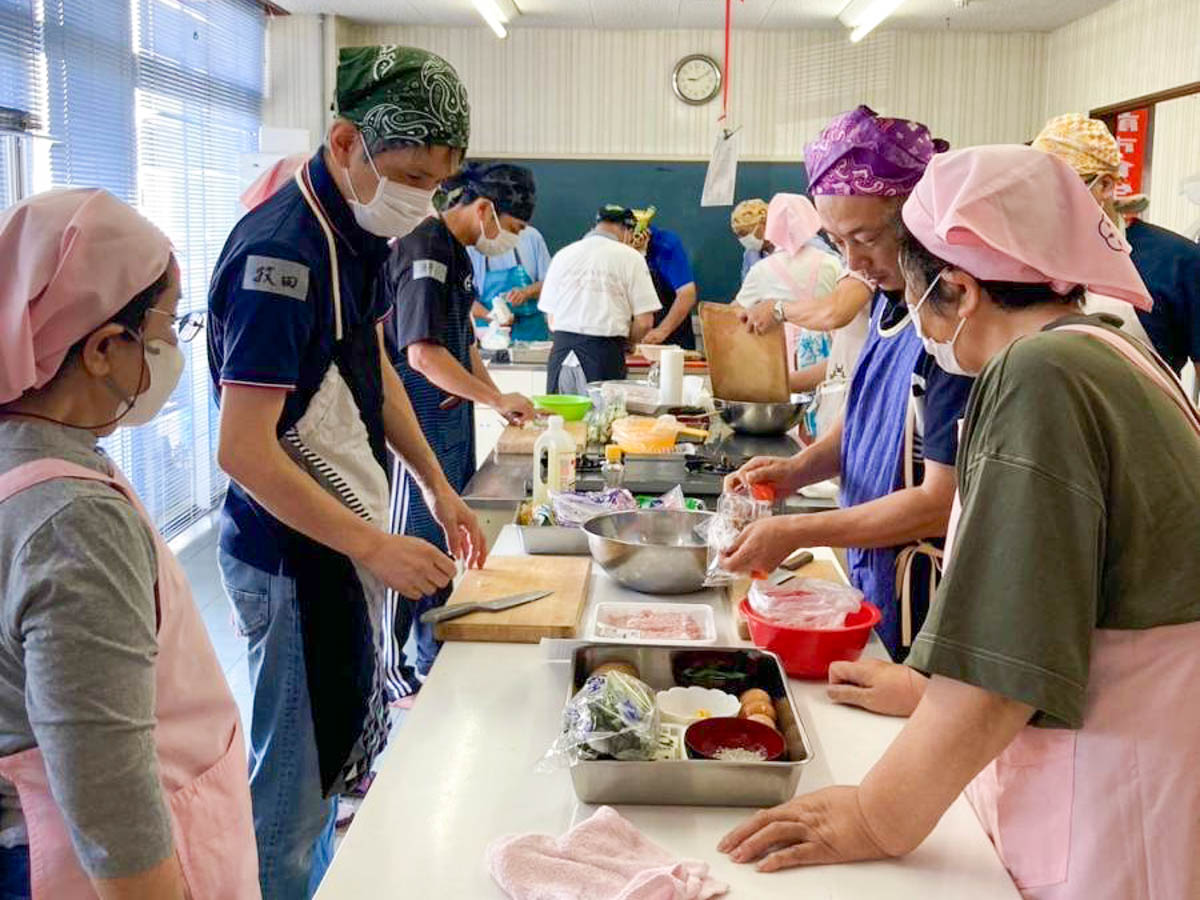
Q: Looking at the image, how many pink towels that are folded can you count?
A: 1